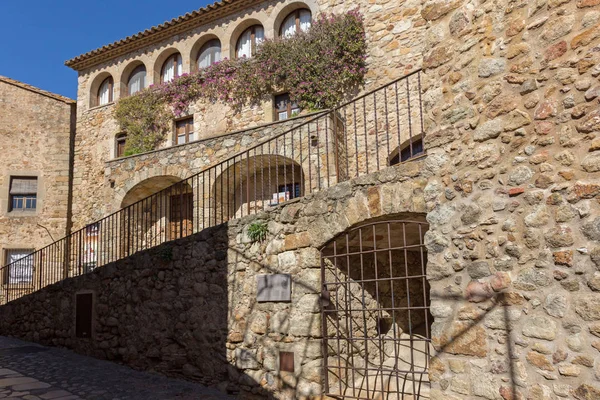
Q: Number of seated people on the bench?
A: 0